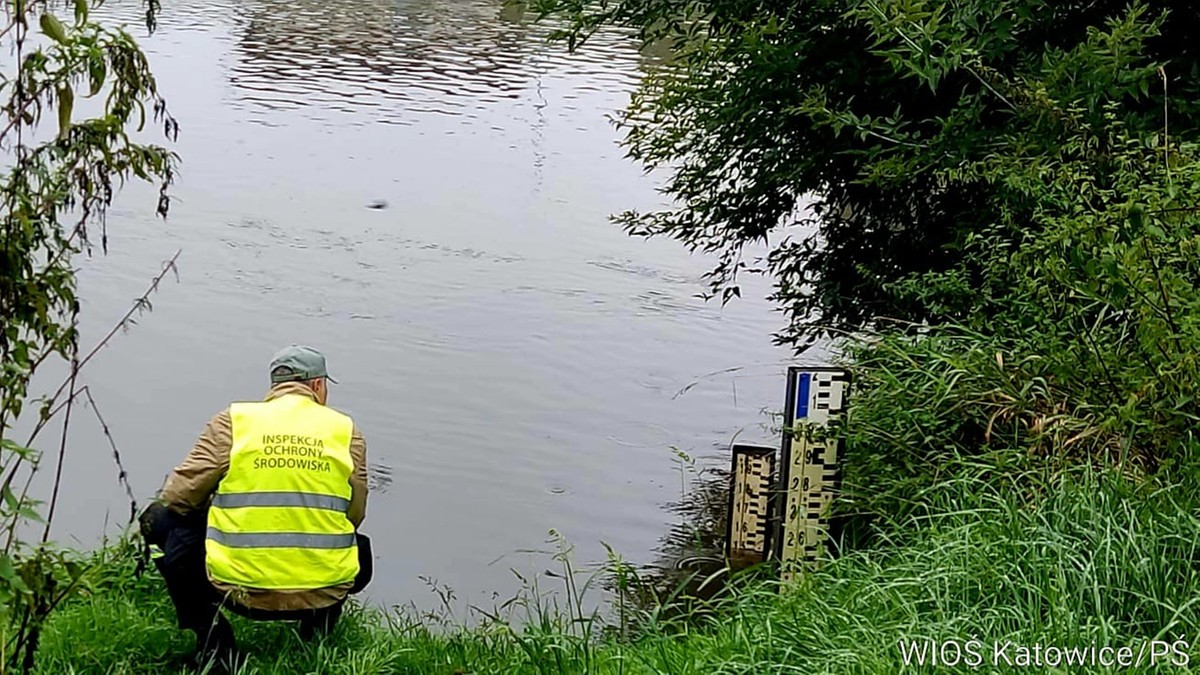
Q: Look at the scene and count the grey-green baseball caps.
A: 1